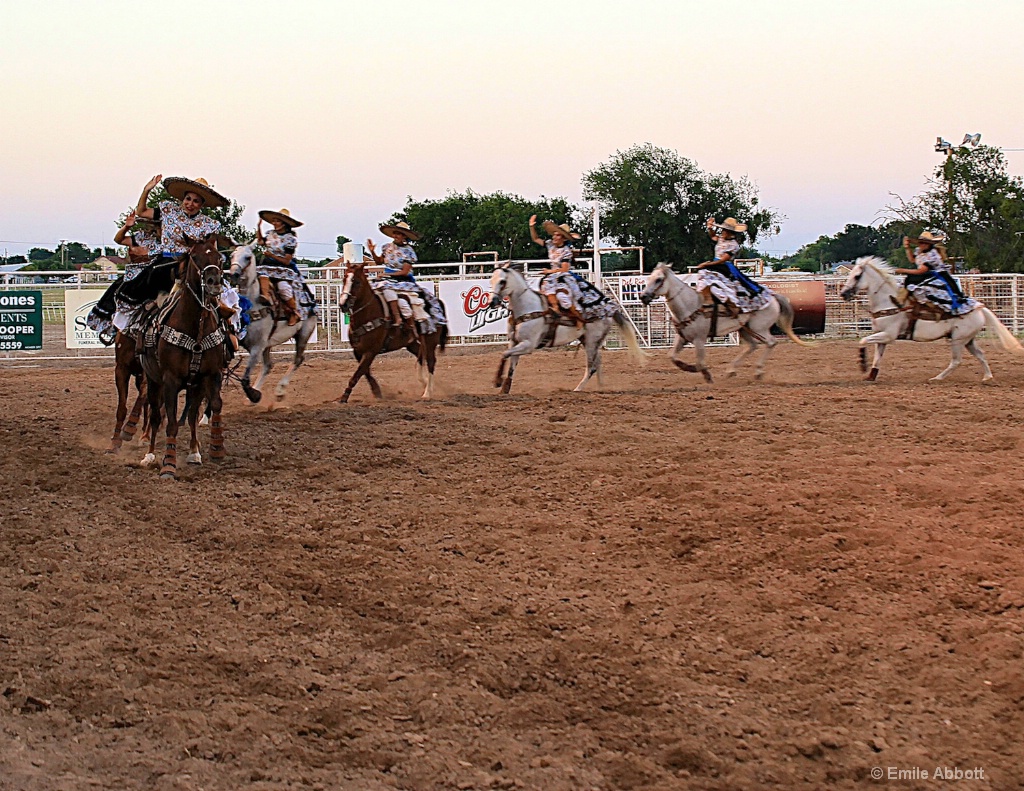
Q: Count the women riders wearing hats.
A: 7